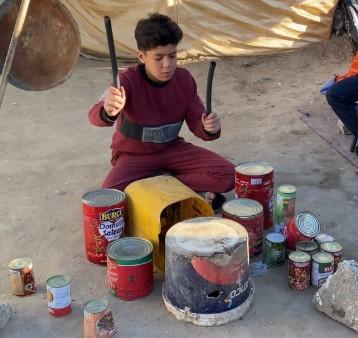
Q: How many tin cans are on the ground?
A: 15